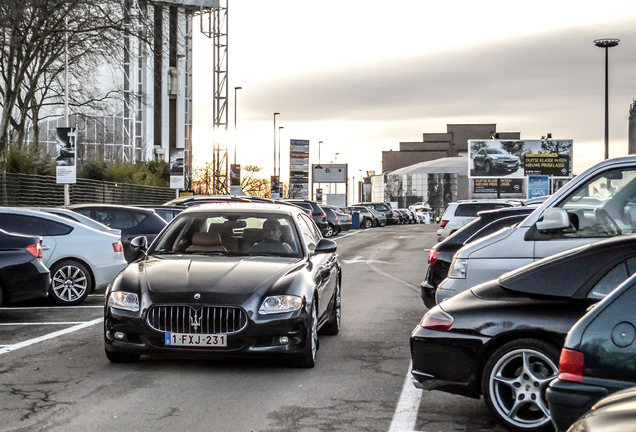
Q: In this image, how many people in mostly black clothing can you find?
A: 1